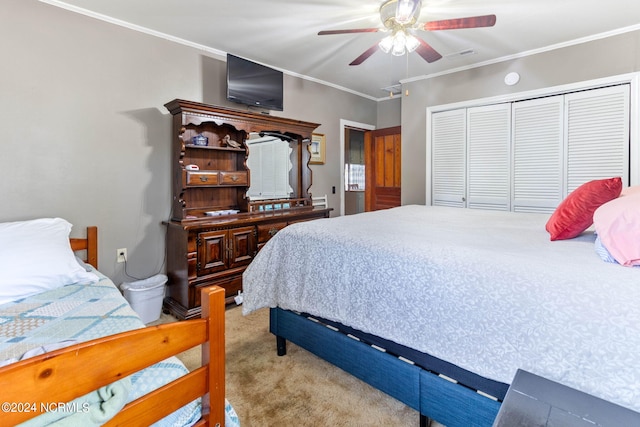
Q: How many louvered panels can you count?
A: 4